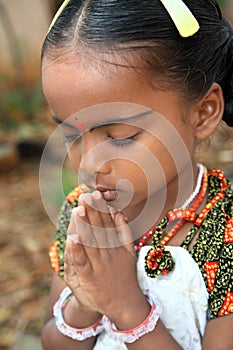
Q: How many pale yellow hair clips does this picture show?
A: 2